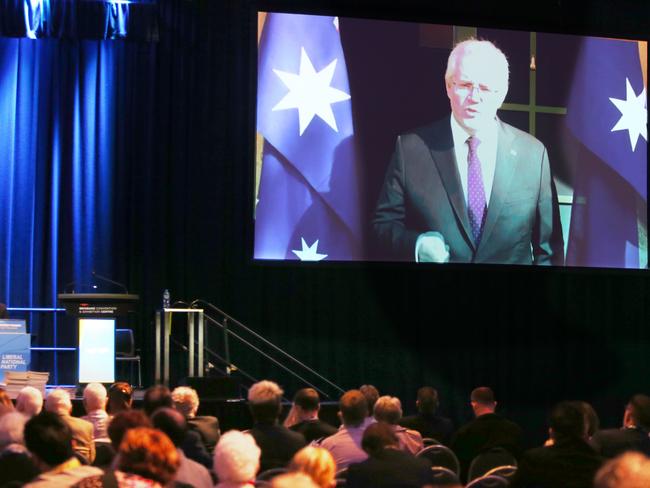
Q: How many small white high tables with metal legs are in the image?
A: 1